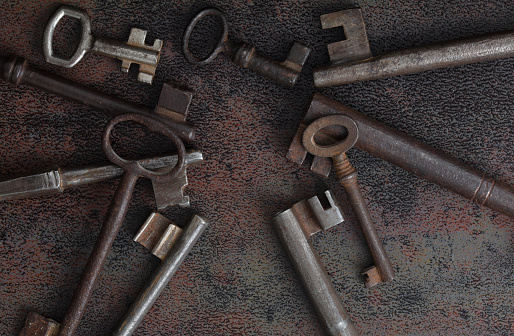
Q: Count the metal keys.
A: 10